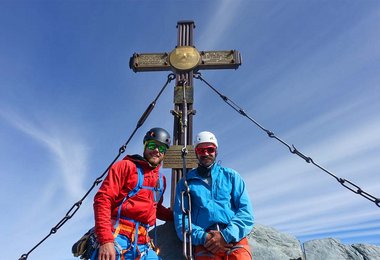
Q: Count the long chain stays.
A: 3